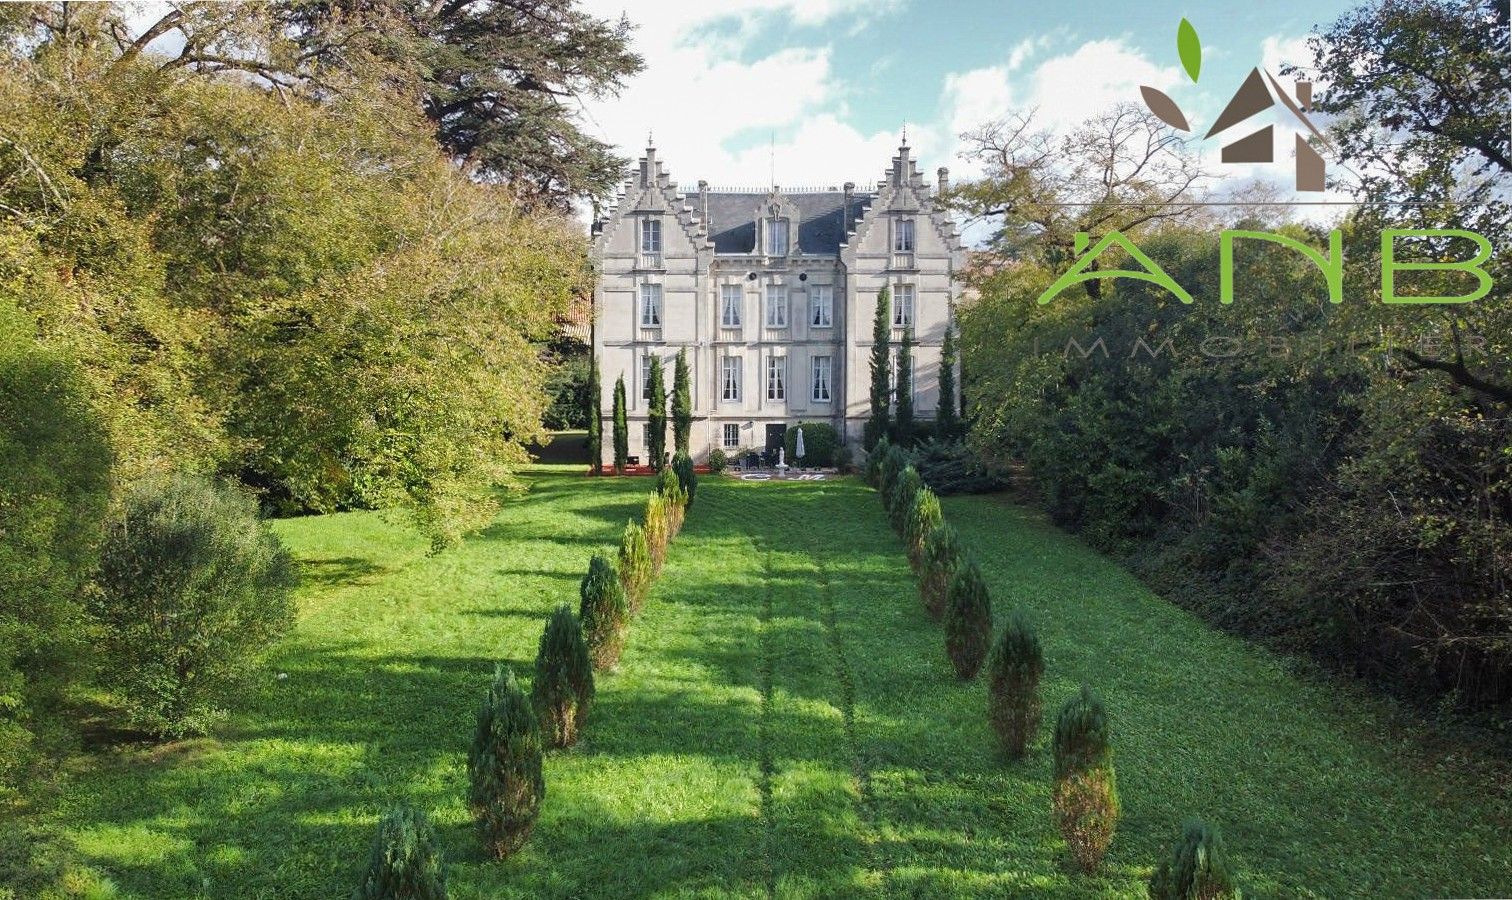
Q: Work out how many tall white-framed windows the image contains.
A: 13